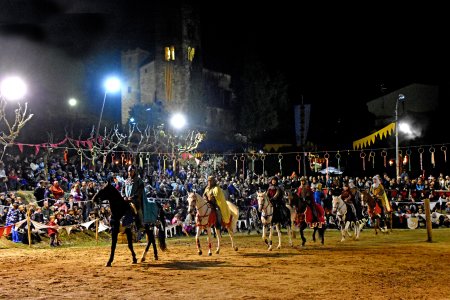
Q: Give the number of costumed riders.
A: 6